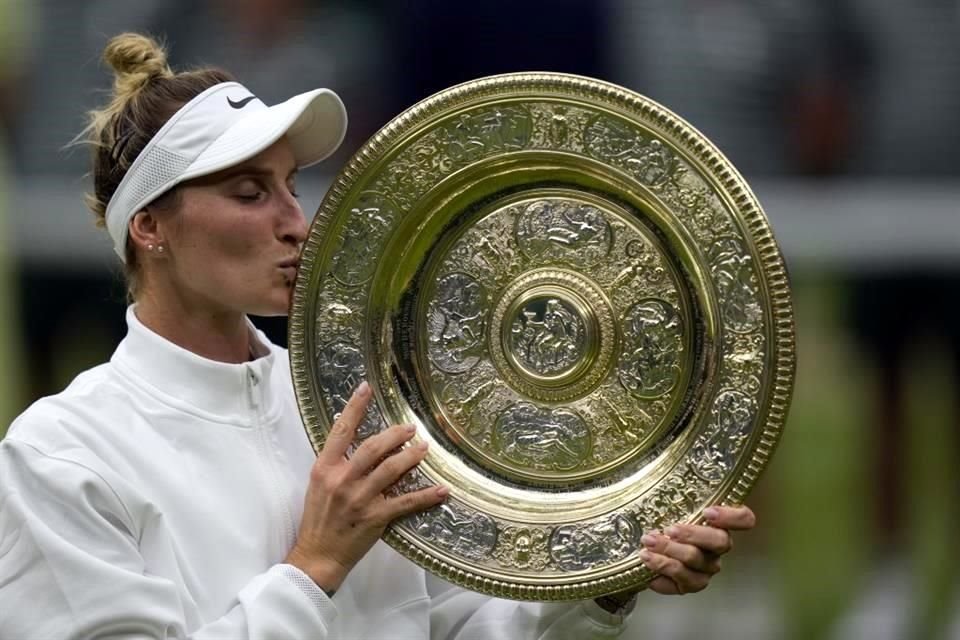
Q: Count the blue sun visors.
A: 0